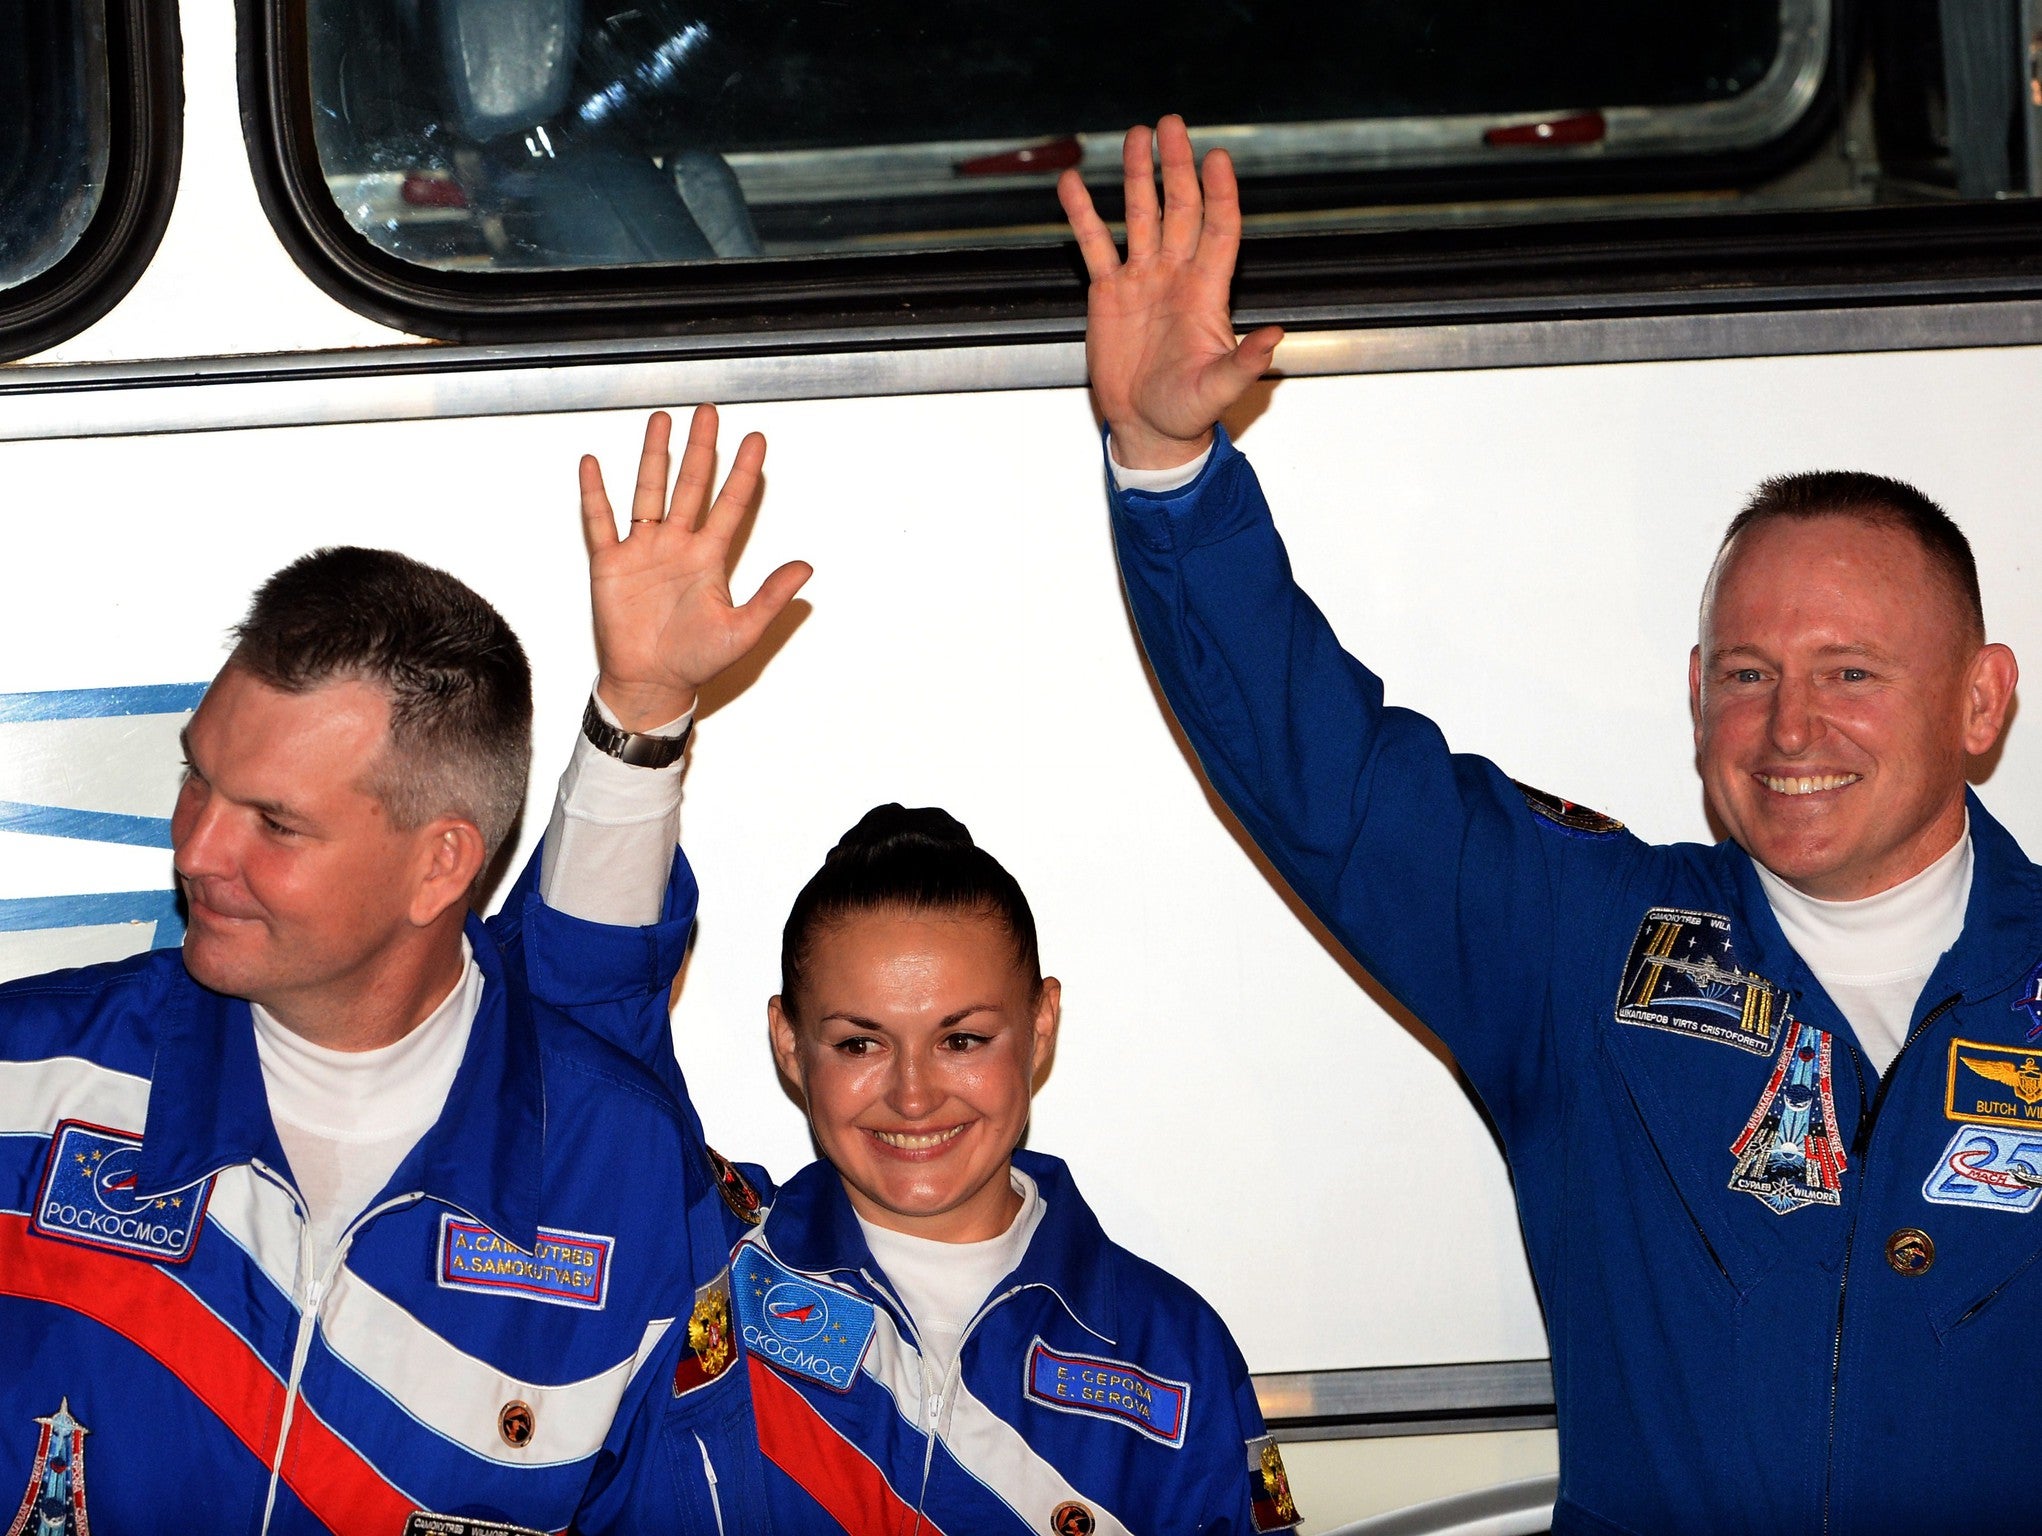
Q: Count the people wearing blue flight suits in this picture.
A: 3